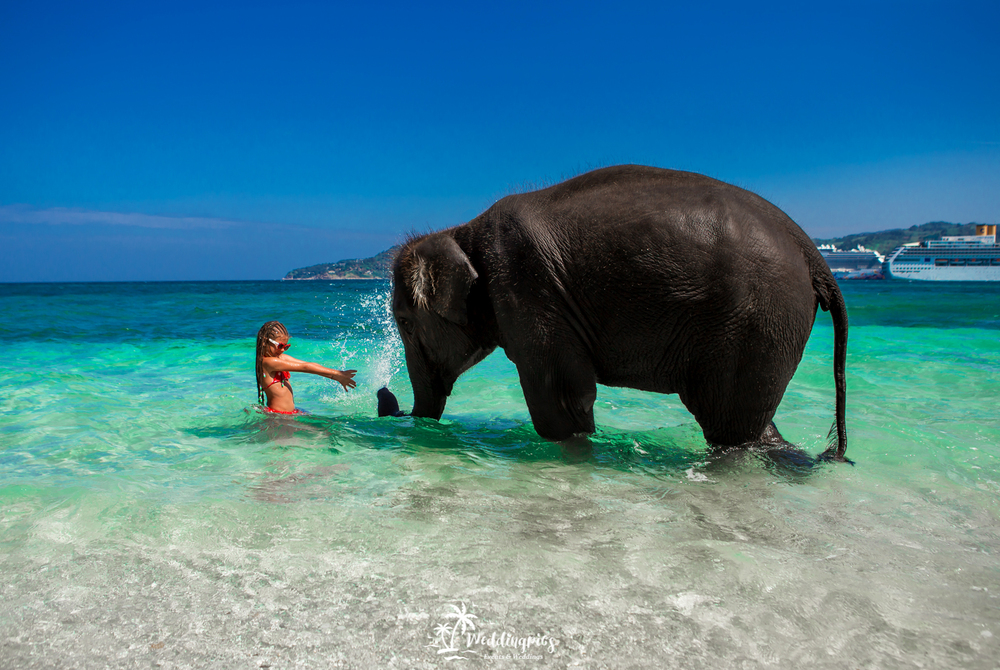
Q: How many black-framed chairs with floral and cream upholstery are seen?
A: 0